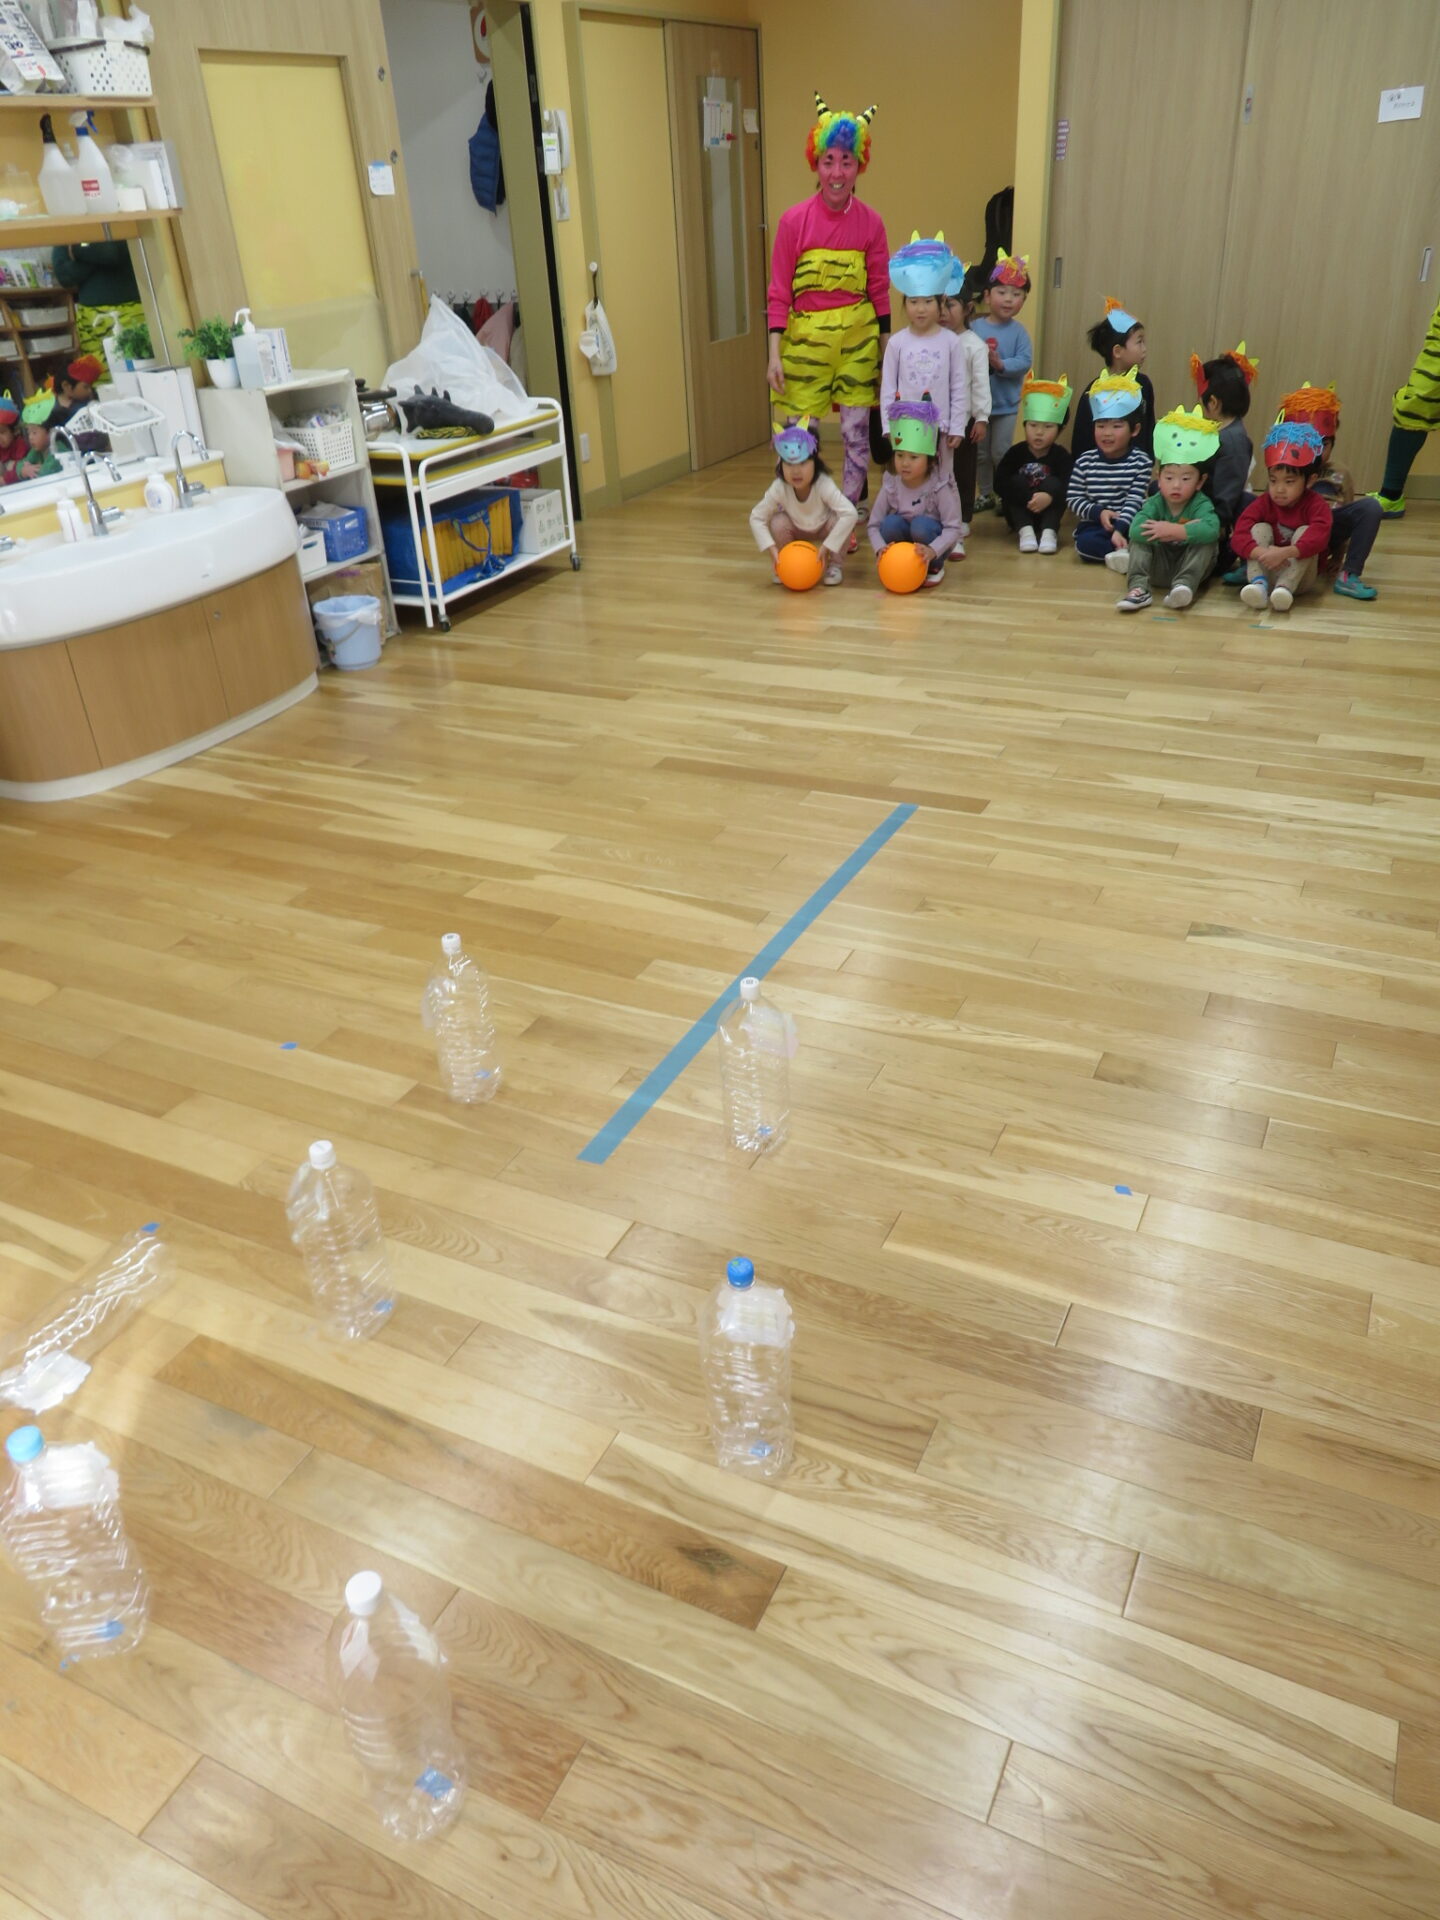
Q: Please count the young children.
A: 12